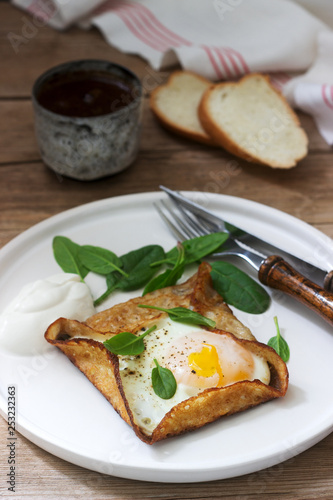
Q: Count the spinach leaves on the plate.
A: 10